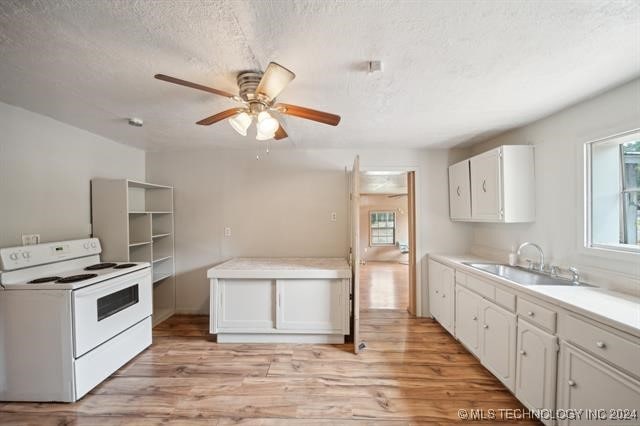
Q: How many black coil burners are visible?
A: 4